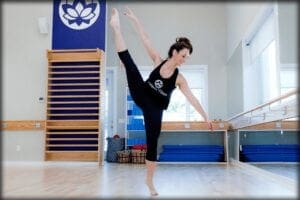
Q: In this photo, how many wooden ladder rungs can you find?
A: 12